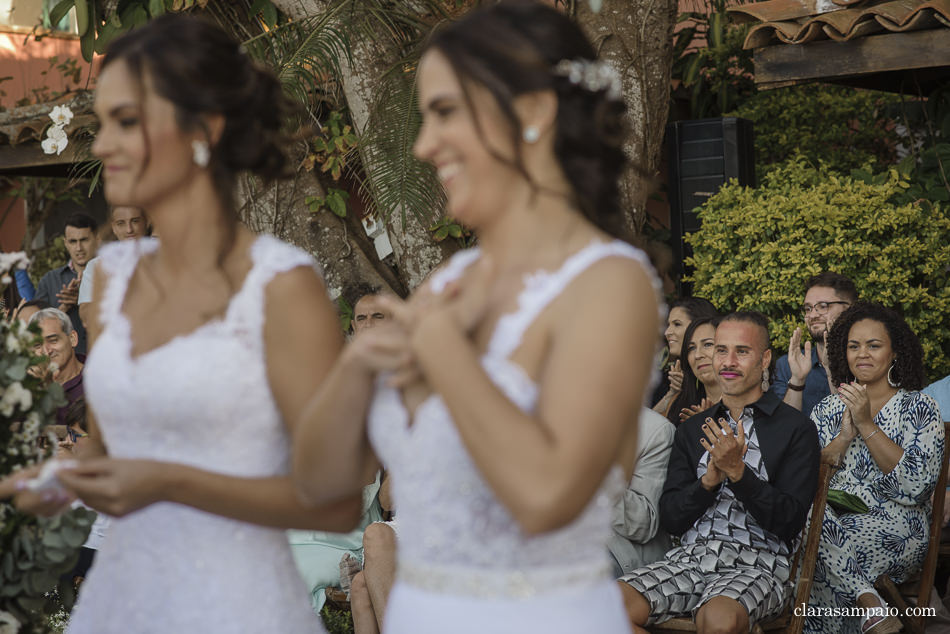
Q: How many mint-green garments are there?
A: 1